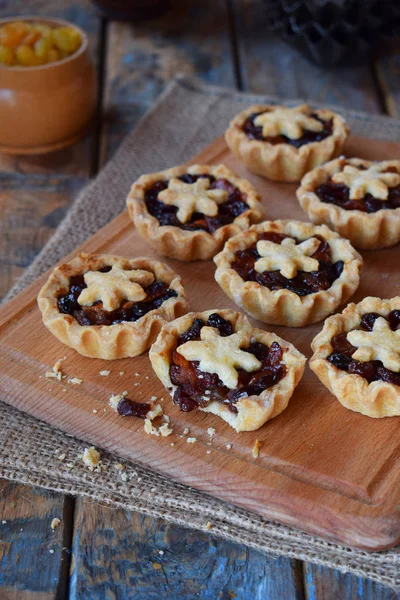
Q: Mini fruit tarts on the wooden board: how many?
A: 7